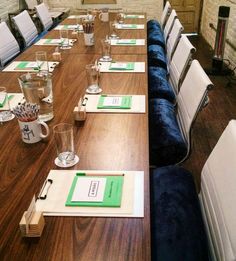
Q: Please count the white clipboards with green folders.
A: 11